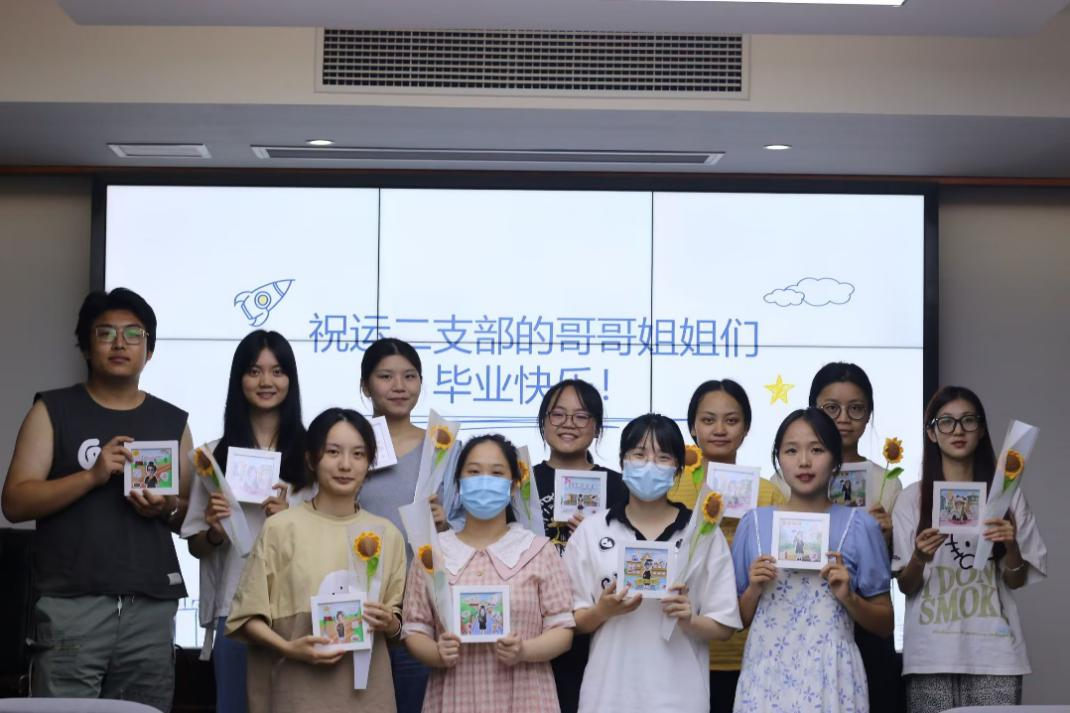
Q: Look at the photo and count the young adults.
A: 11